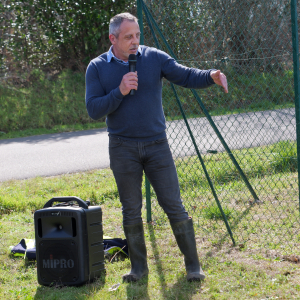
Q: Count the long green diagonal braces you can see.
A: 2